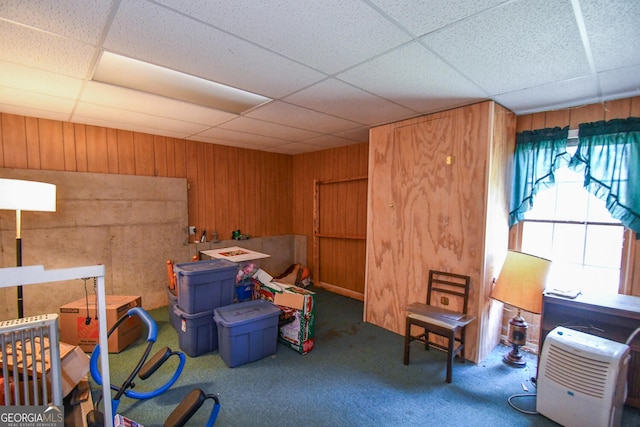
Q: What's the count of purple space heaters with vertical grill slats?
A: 0